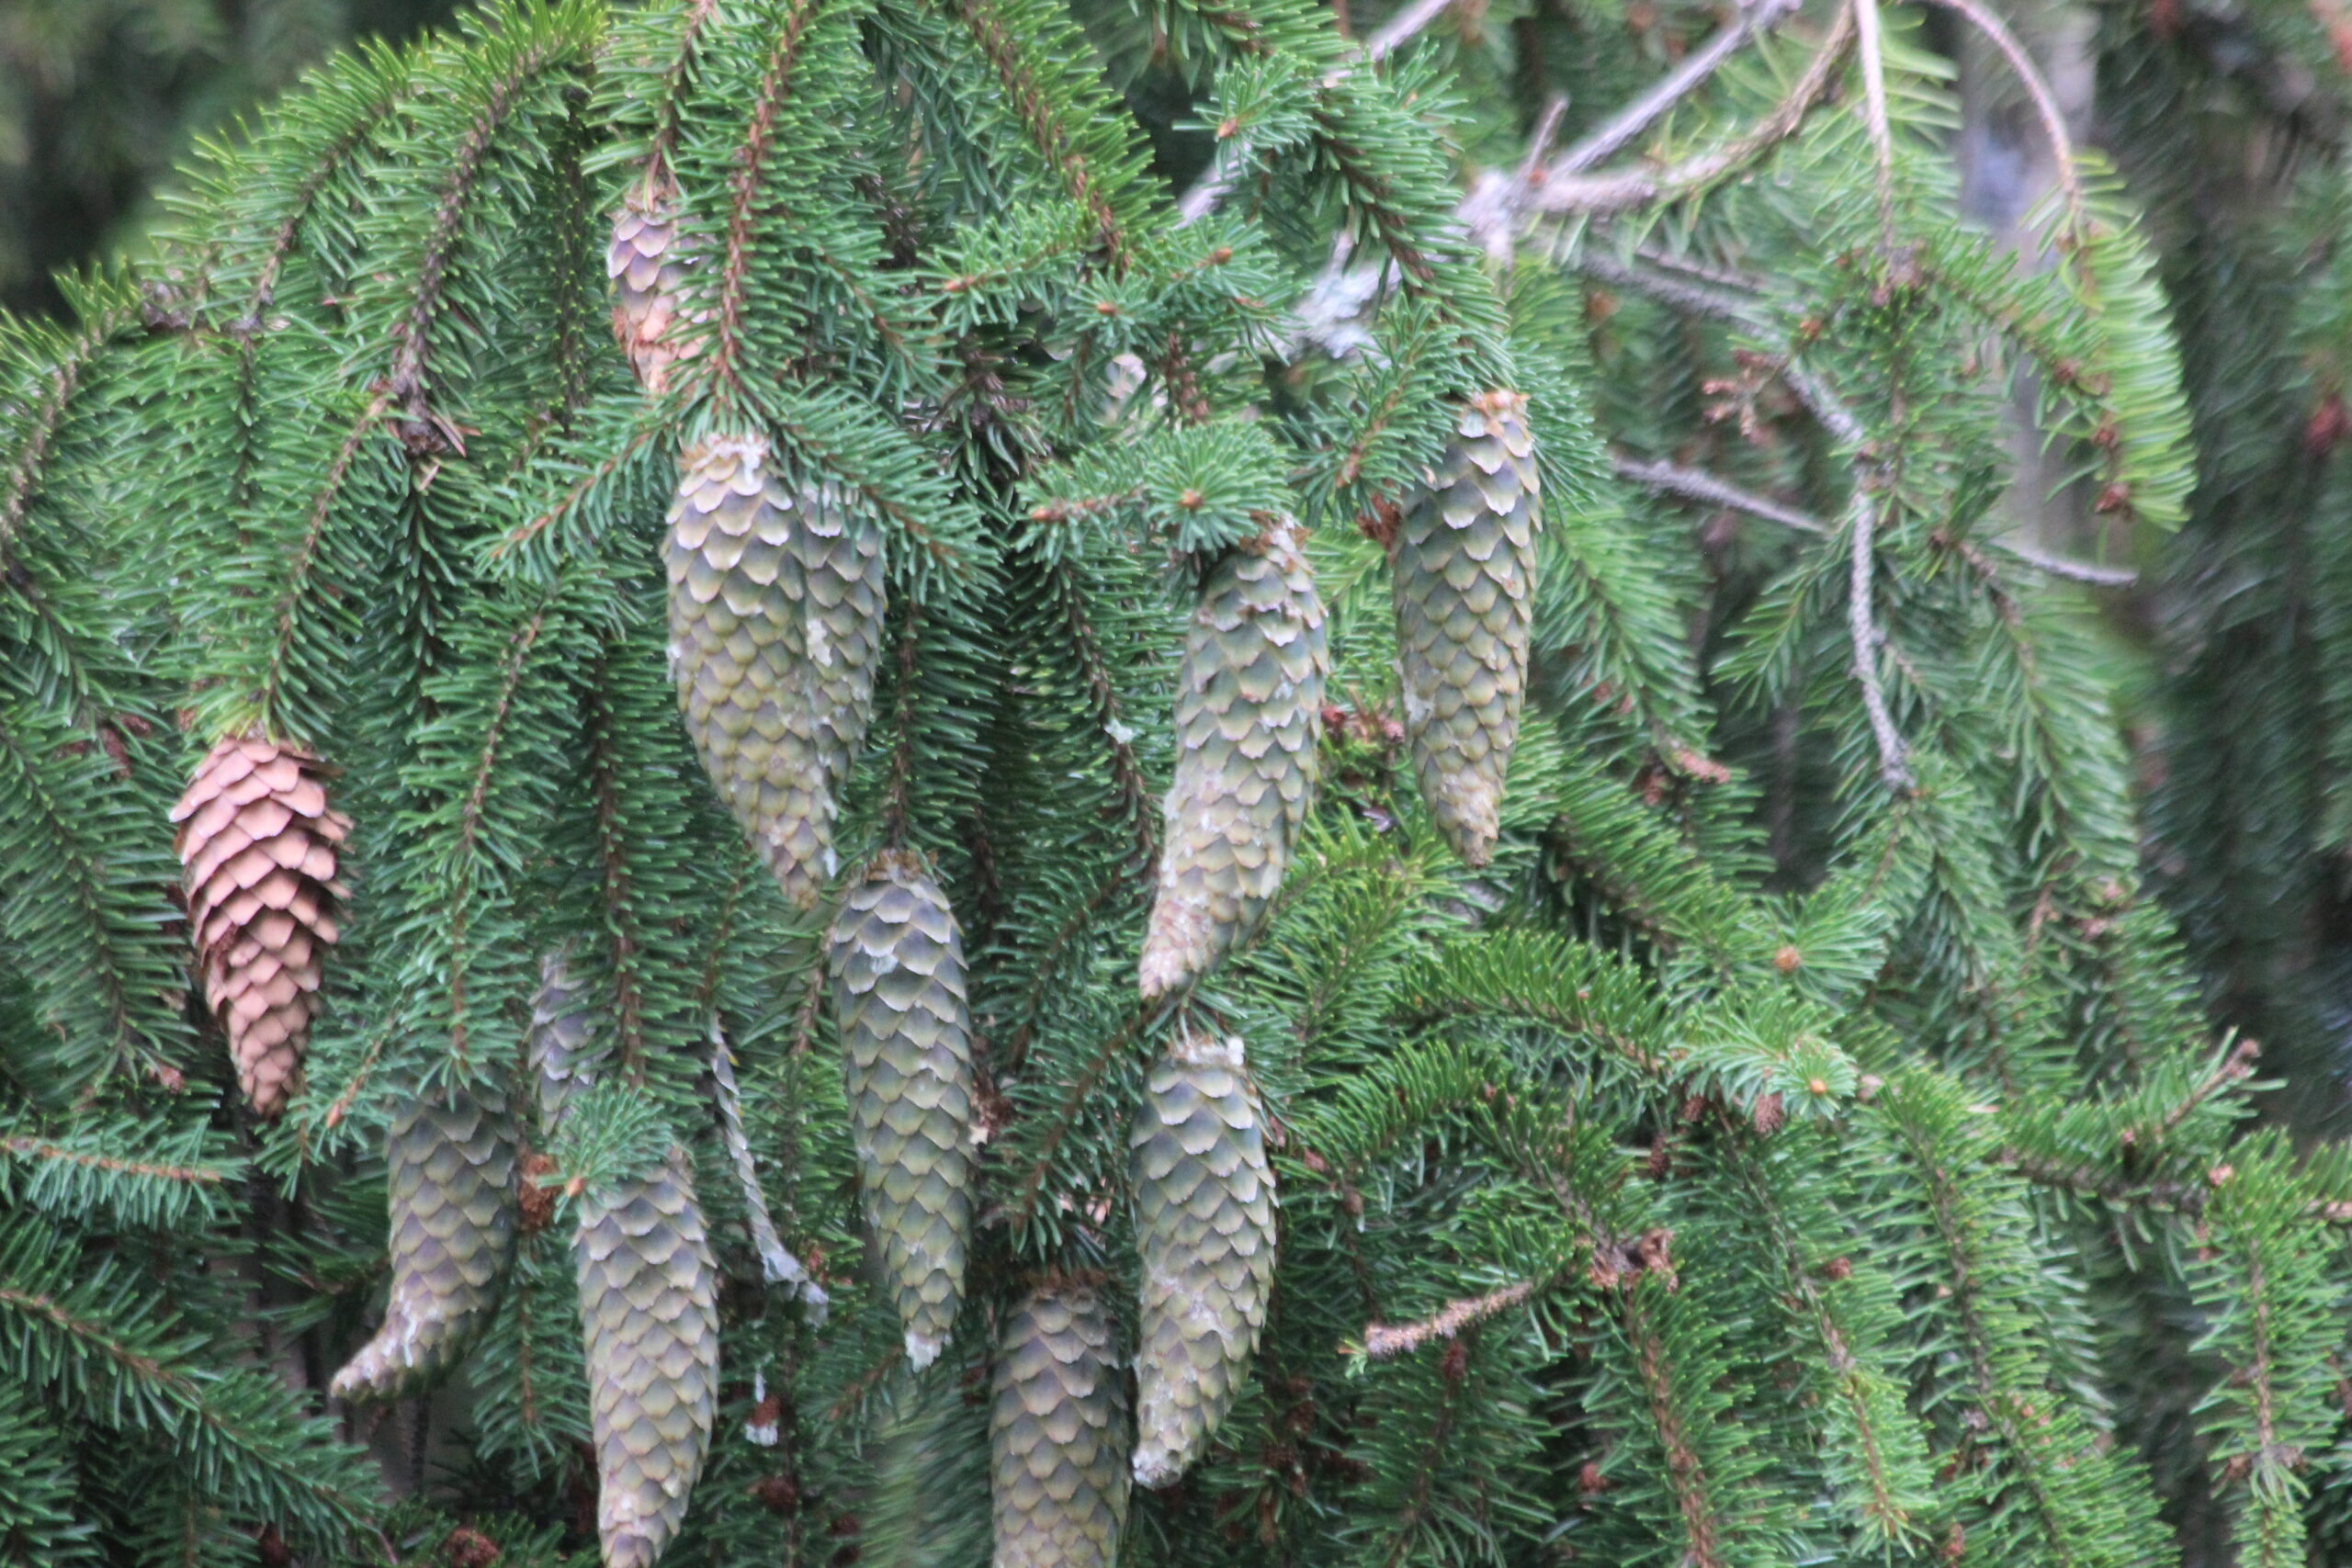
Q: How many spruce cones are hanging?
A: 12